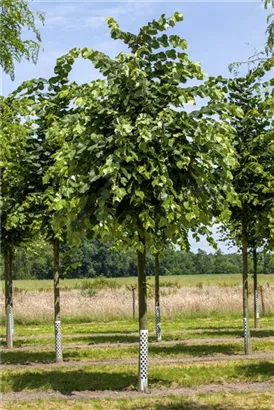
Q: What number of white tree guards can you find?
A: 6